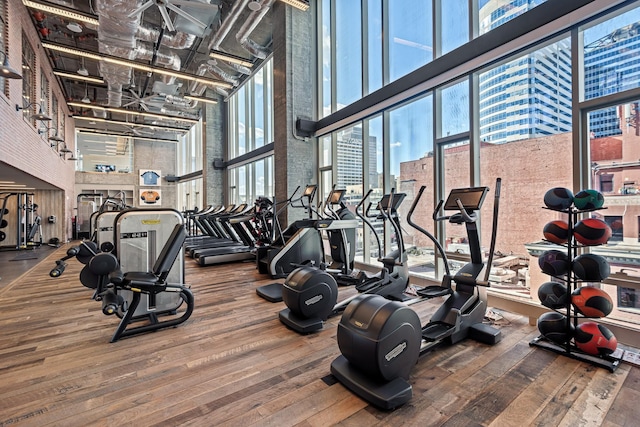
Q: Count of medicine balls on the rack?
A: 10